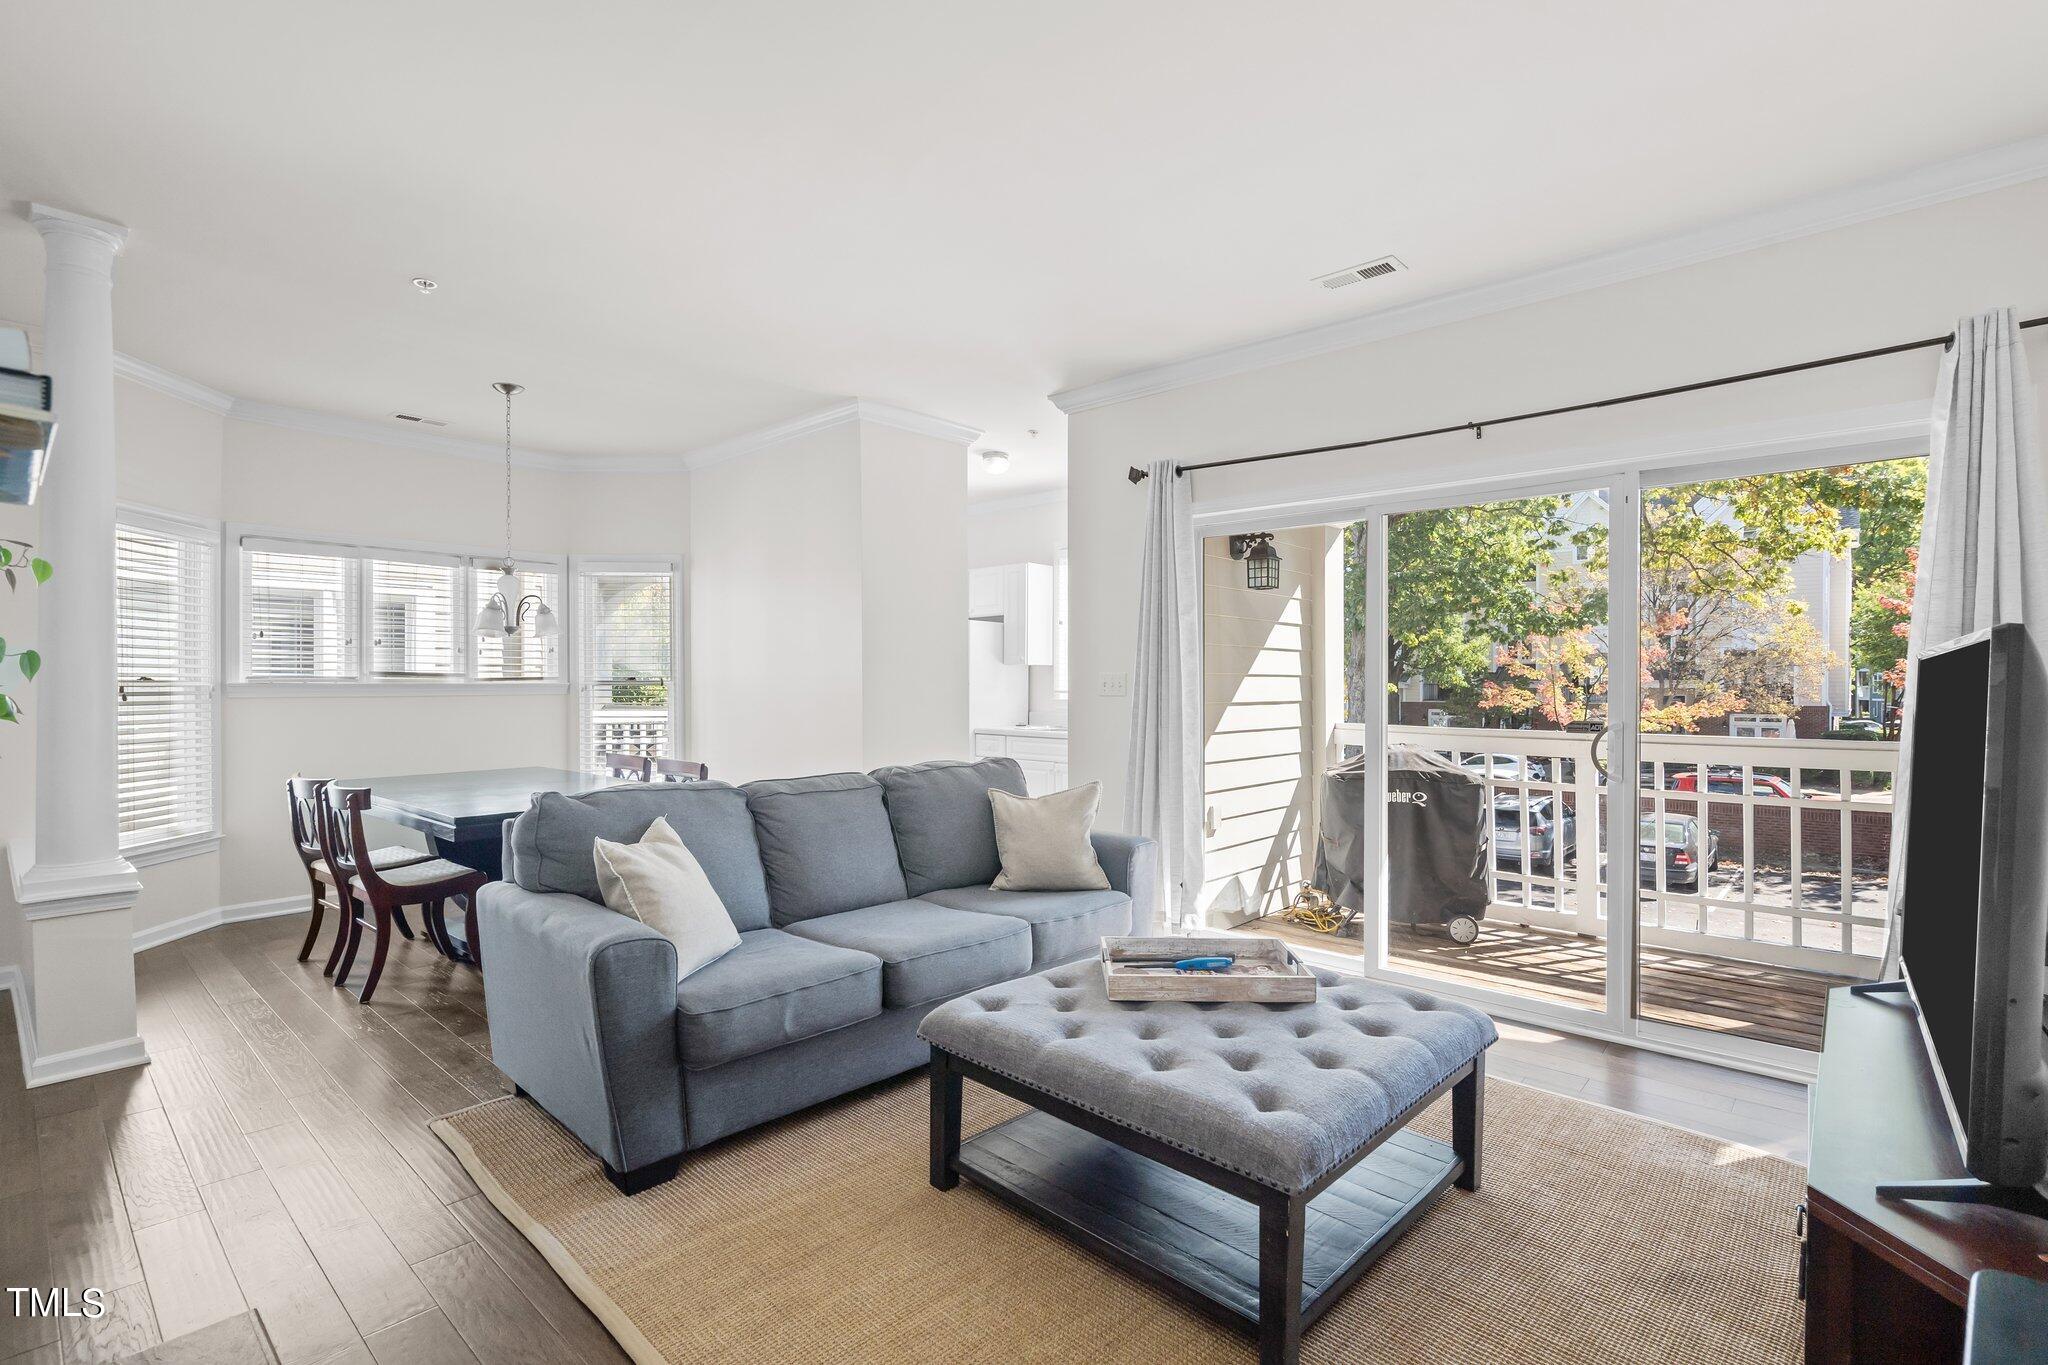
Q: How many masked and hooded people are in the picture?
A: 0